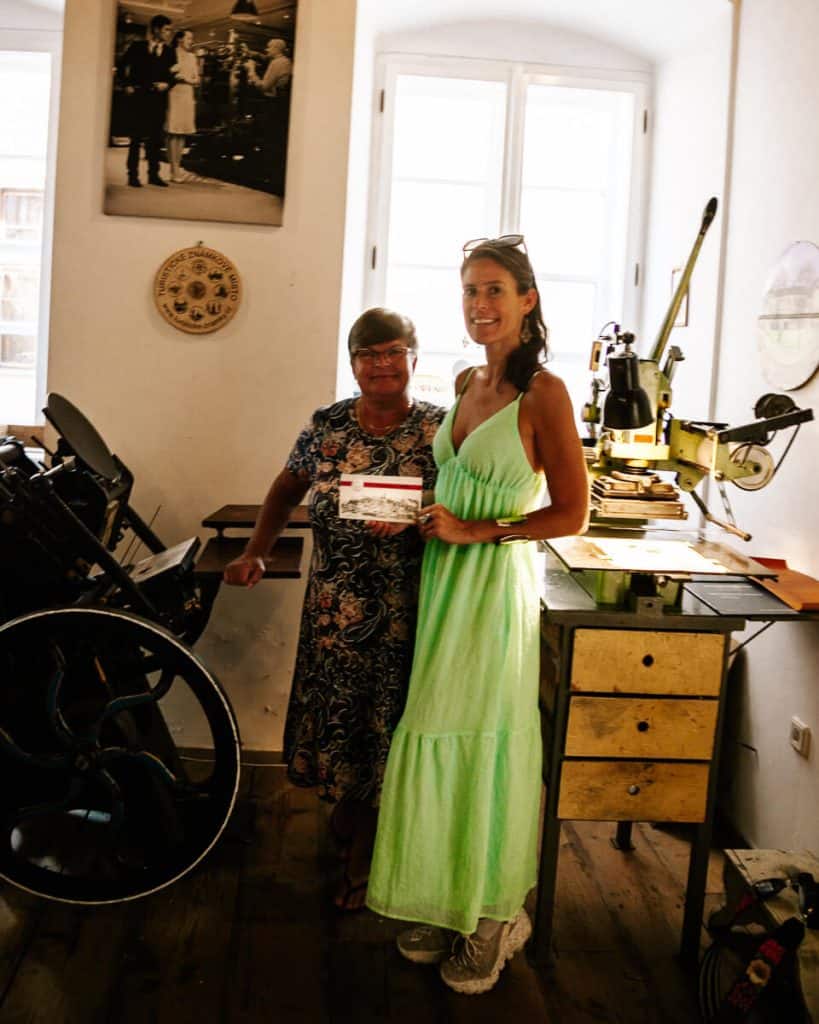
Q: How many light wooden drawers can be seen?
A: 3